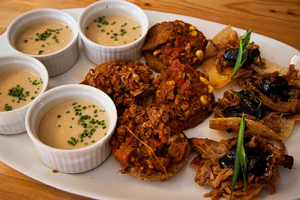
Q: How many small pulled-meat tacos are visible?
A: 4